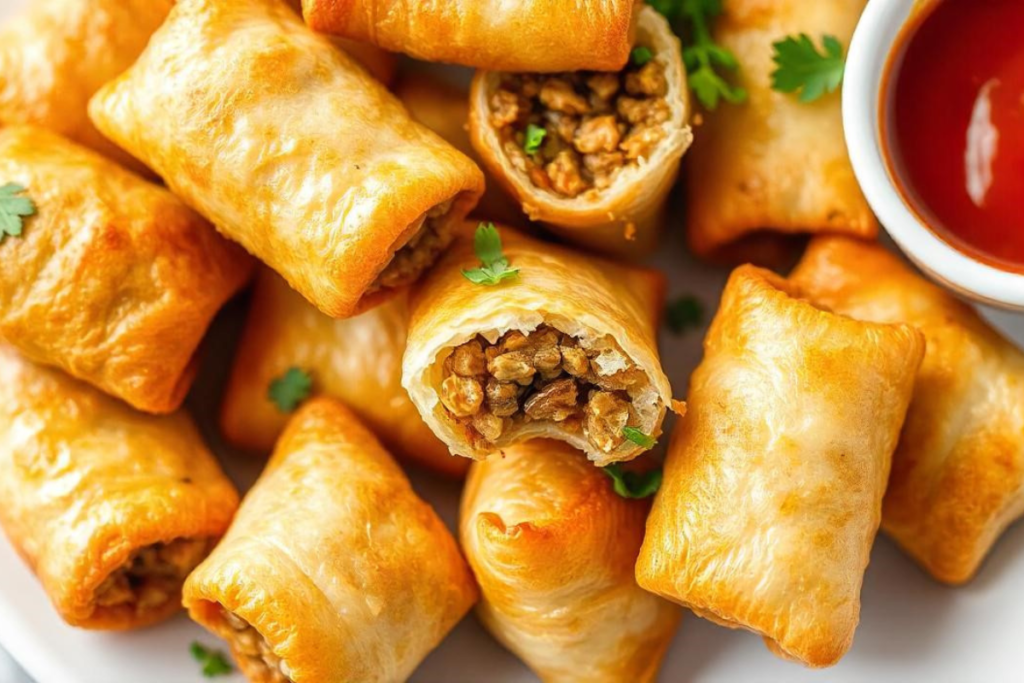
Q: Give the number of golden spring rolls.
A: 13